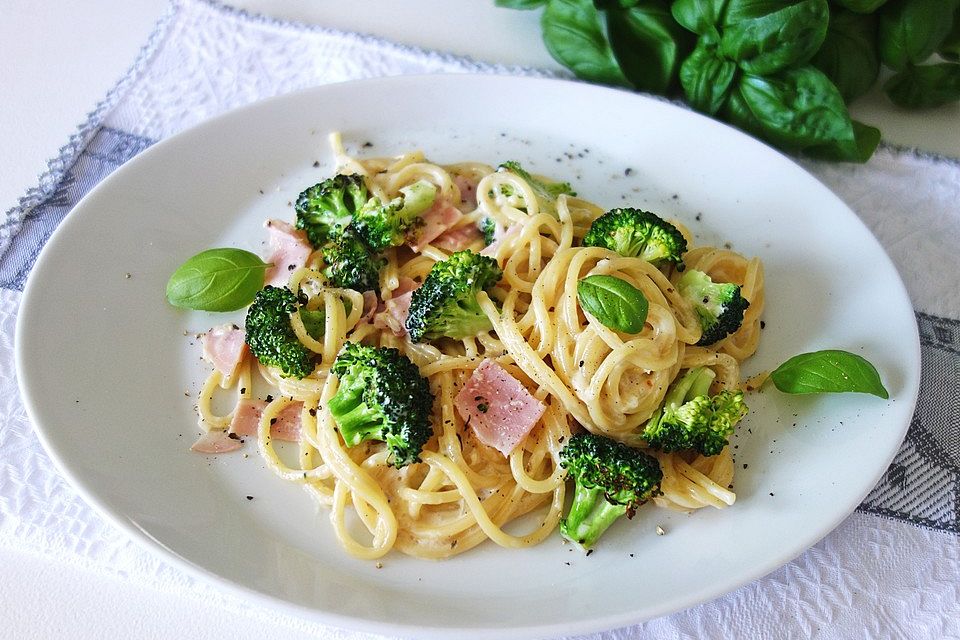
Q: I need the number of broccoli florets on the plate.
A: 11